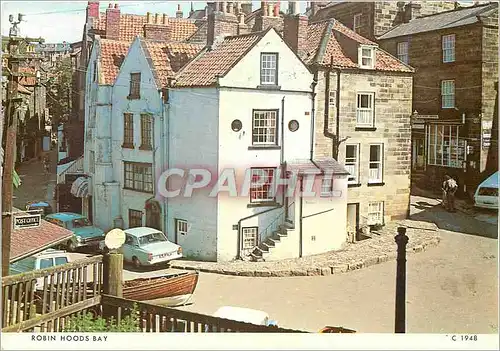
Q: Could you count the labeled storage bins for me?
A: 0